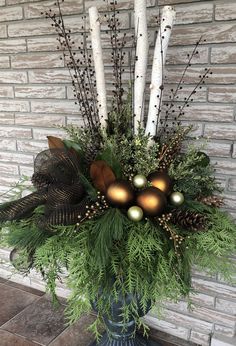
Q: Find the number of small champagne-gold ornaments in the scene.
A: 3